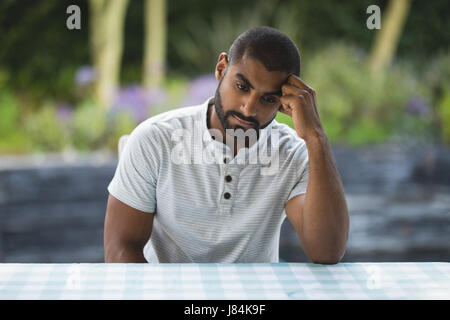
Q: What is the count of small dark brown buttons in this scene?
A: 3